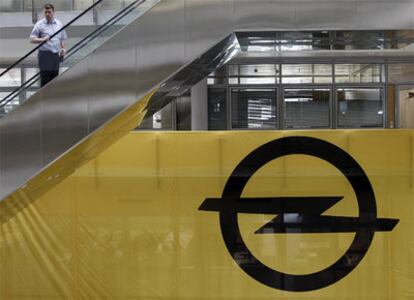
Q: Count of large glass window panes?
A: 3